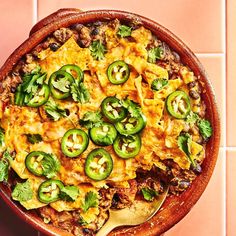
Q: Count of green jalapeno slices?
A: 13